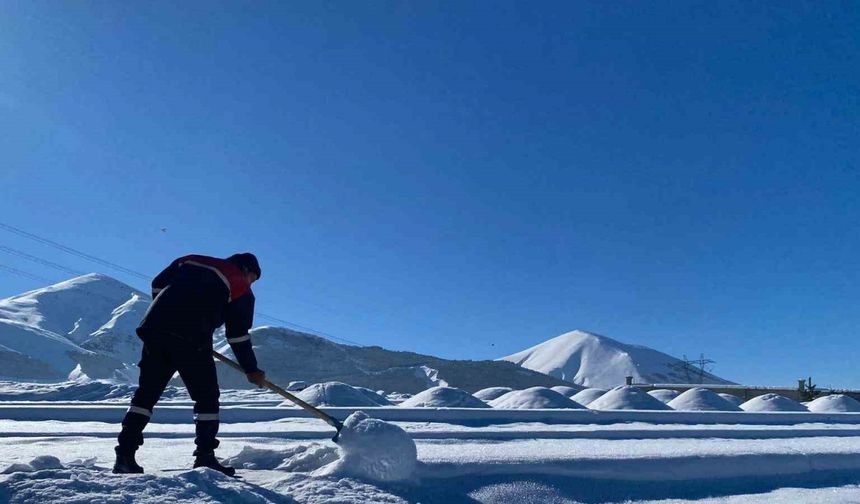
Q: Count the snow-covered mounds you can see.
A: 12